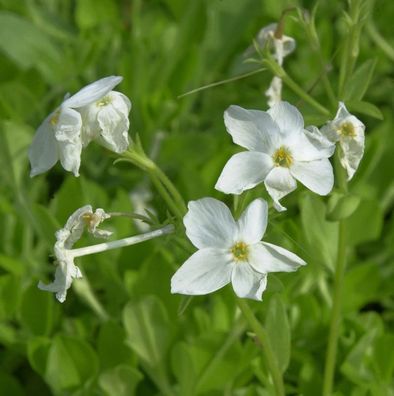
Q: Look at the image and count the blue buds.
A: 0